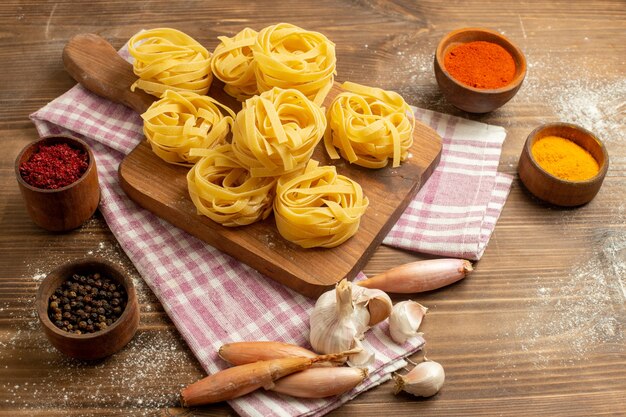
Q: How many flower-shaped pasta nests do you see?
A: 8